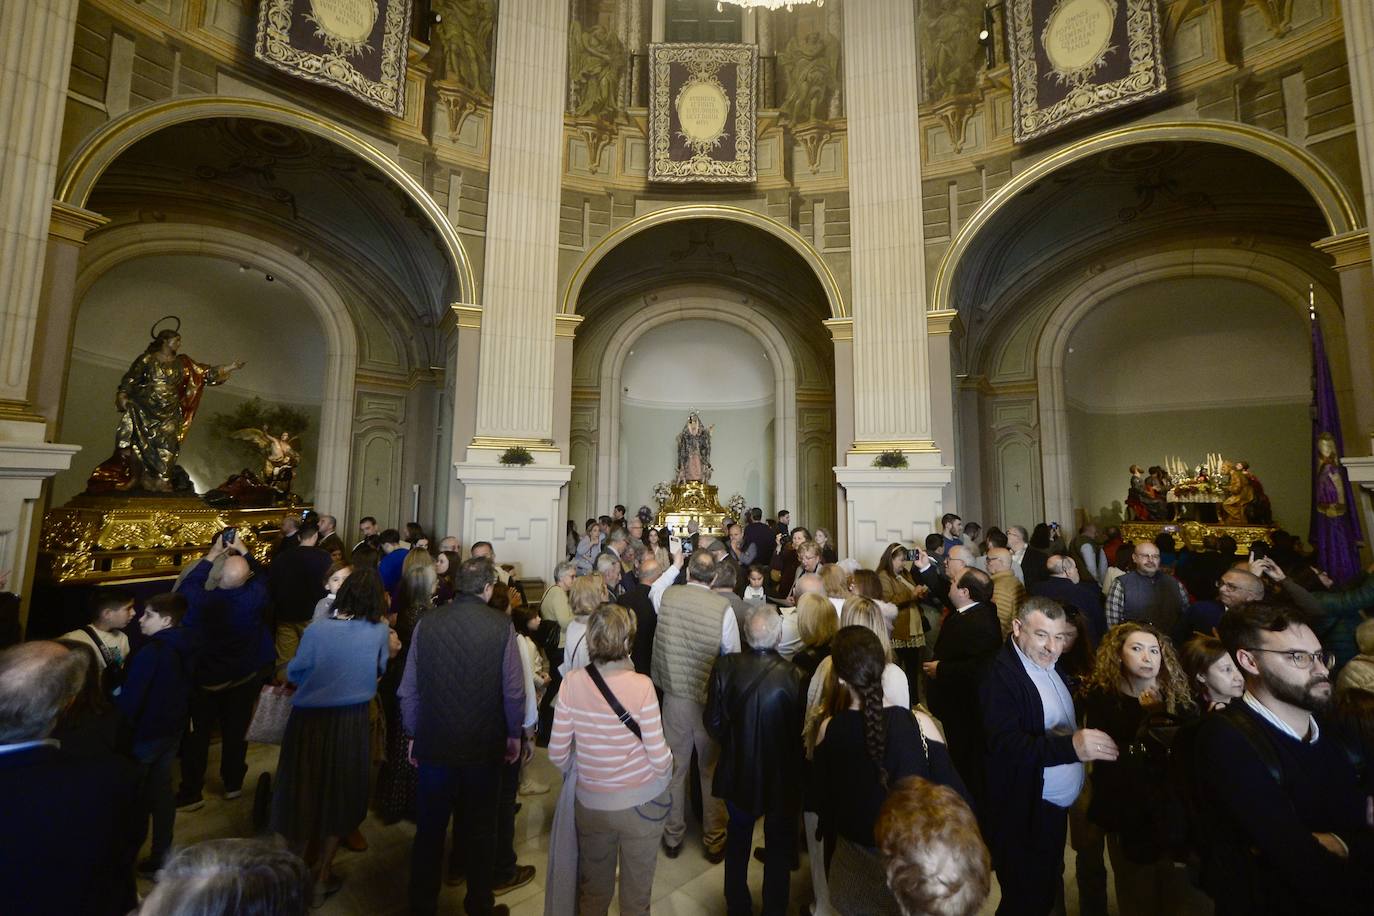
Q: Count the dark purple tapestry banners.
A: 3